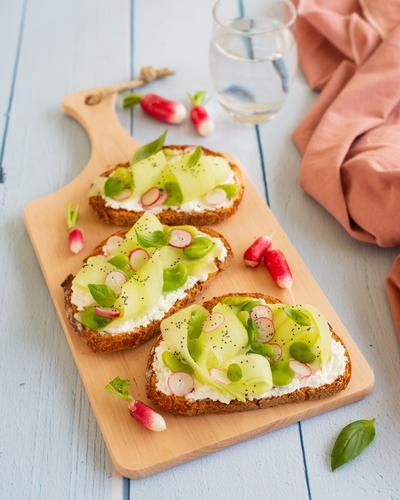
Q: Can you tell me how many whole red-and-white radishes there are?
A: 6